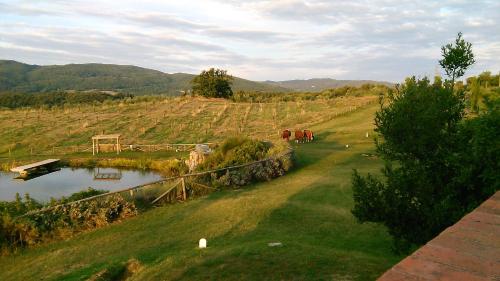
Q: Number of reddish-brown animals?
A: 3